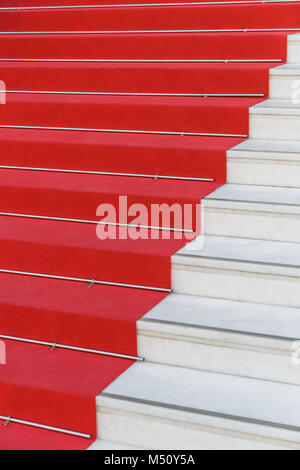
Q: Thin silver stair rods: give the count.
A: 10